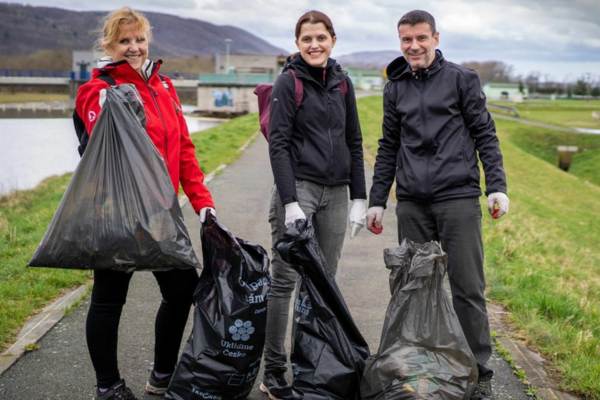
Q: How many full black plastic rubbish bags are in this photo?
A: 4